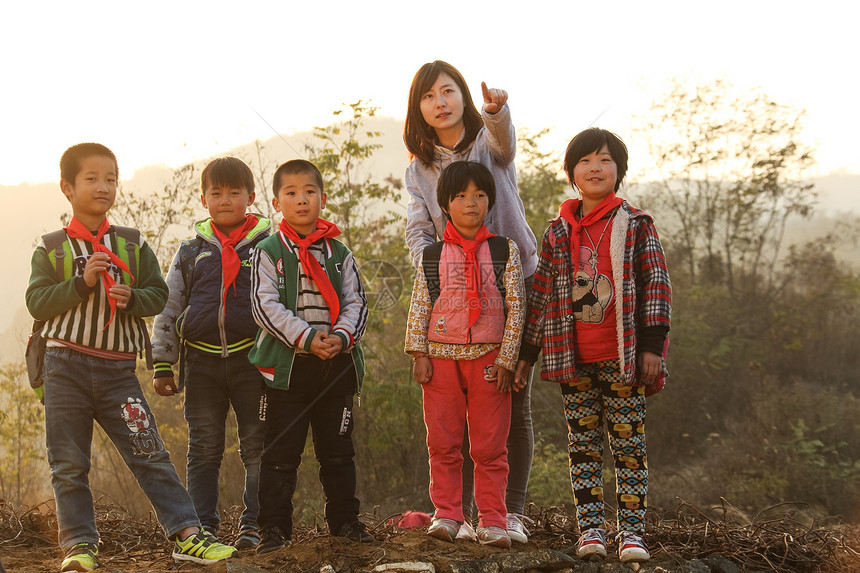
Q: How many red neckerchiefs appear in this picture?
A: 5